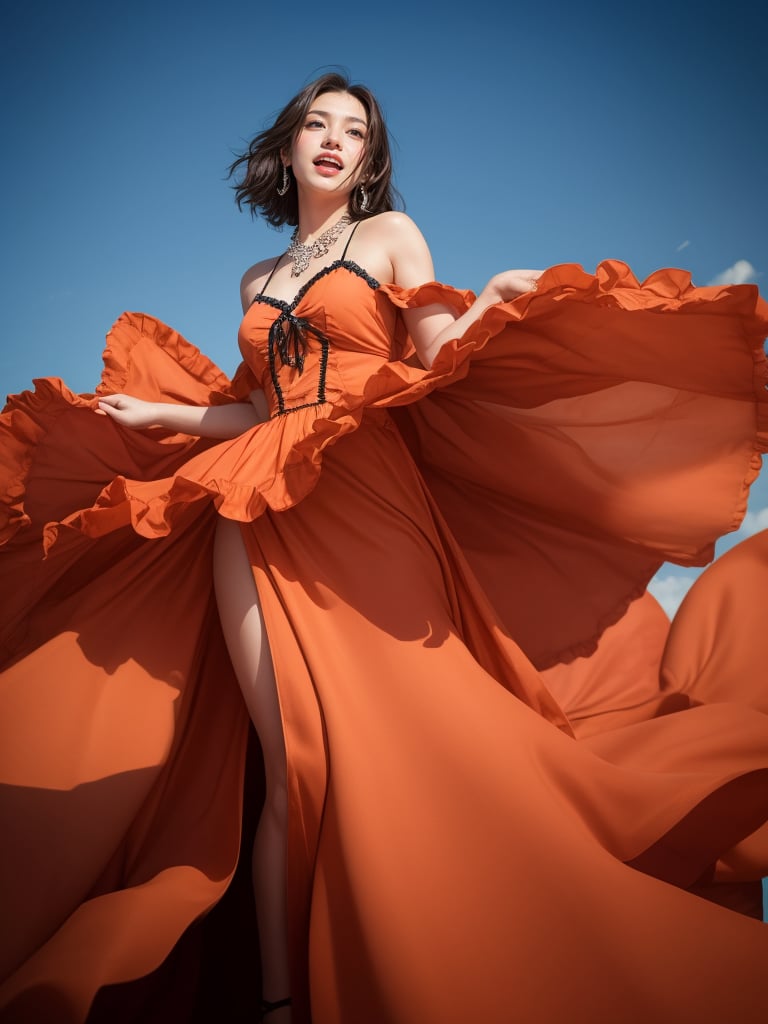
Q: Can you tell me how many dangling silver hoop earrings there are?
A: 2